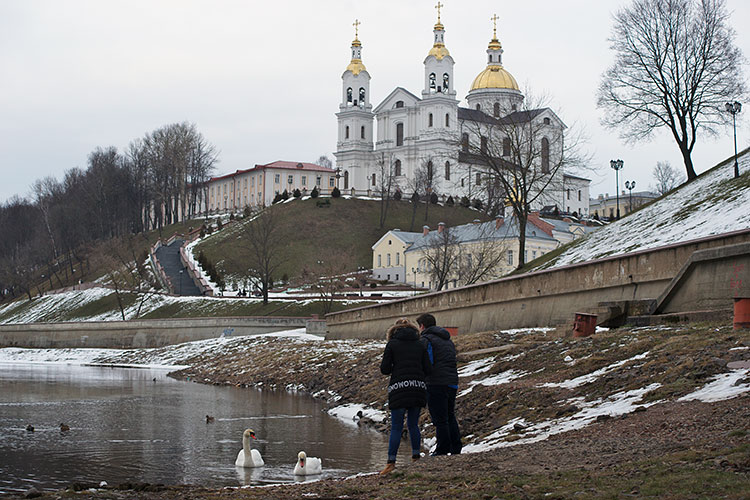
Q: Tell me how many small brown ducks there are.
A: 3